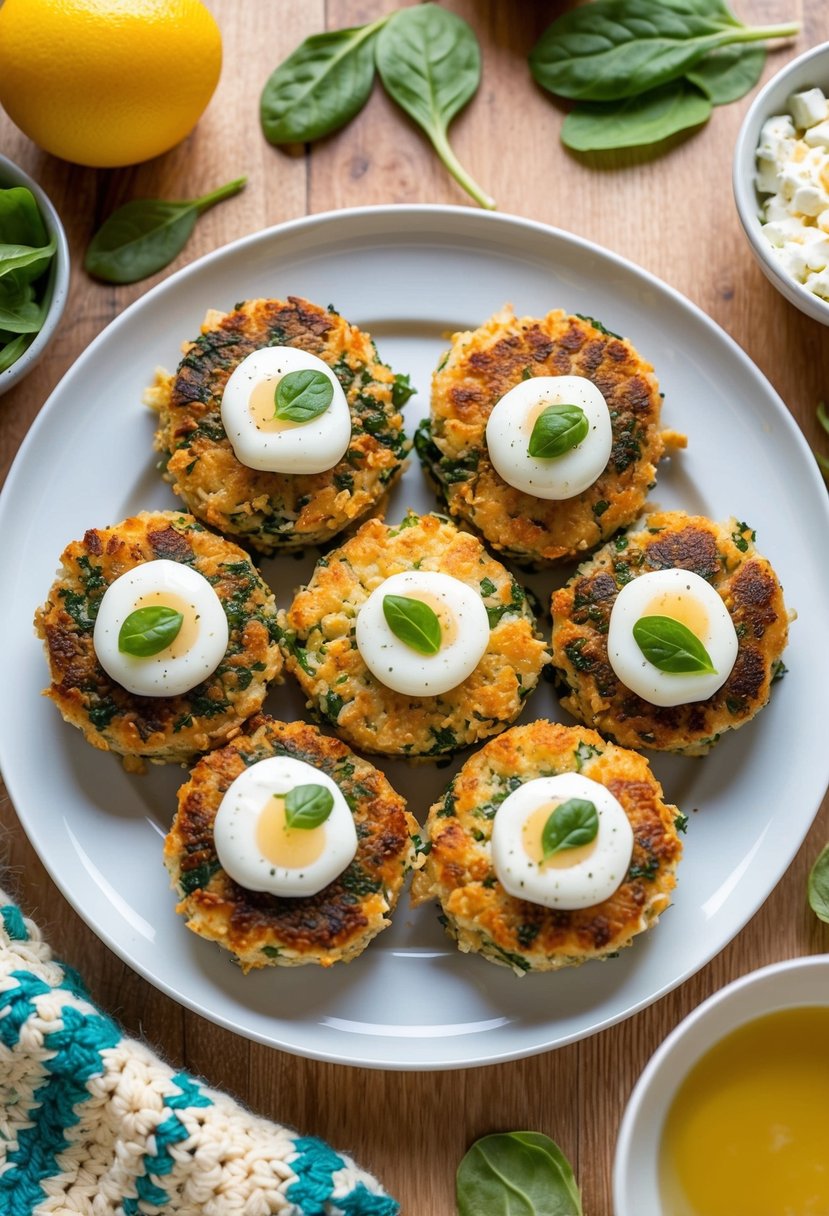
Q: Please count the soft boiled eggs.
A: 7